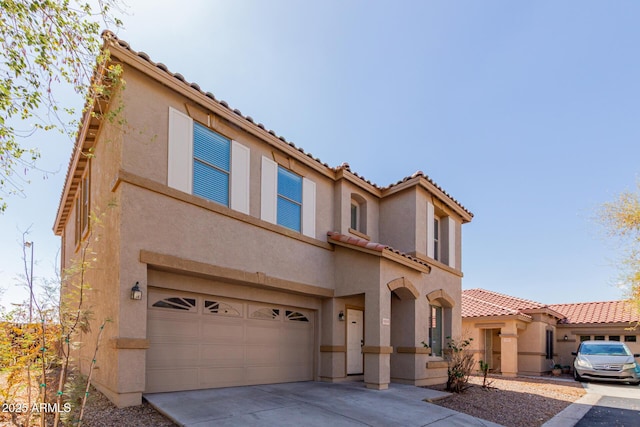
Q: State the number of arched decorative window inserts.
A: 4